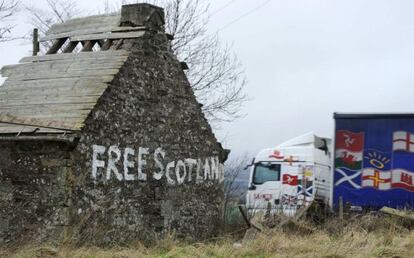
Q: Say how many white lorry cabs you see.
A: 1